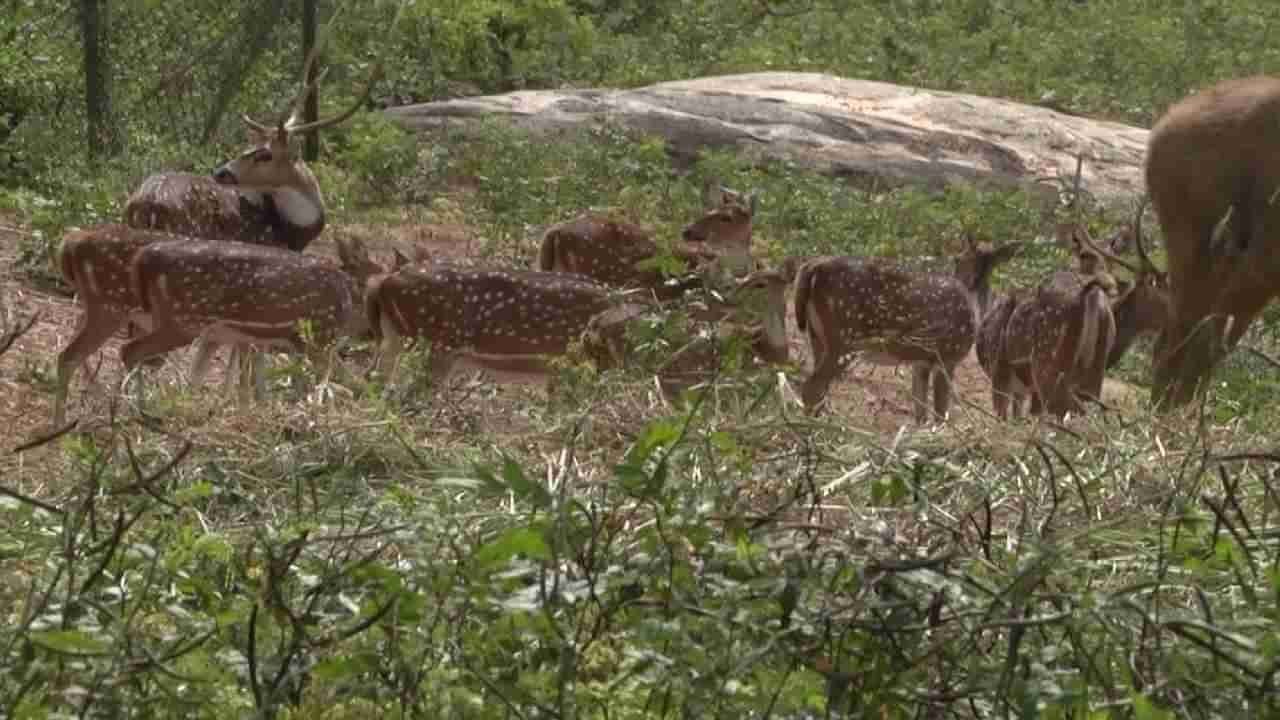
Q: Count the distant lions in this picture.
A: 0